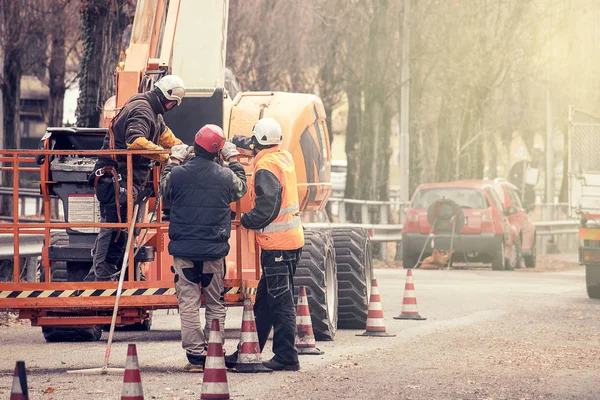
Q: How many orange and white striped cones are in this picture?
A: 7